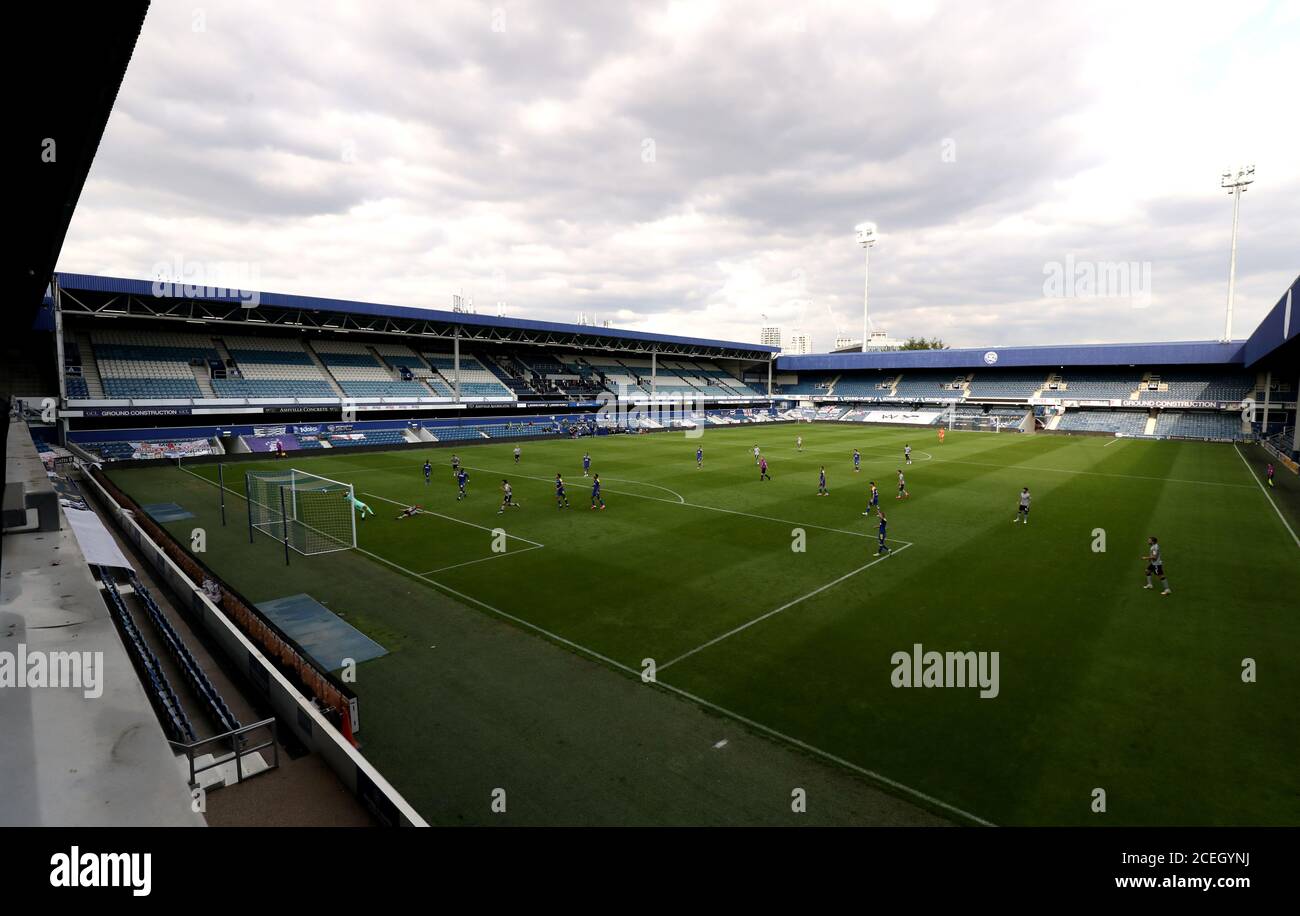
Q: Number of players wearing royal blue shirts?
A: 10